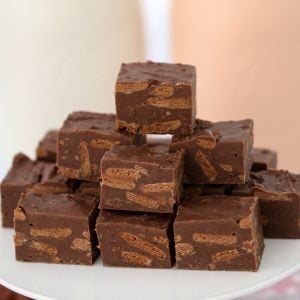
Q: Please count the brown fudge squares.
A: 11